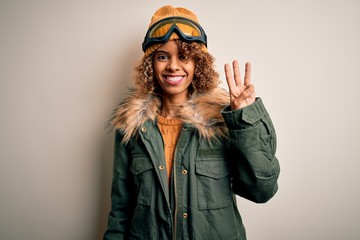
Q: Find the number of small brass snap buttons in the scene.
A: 4